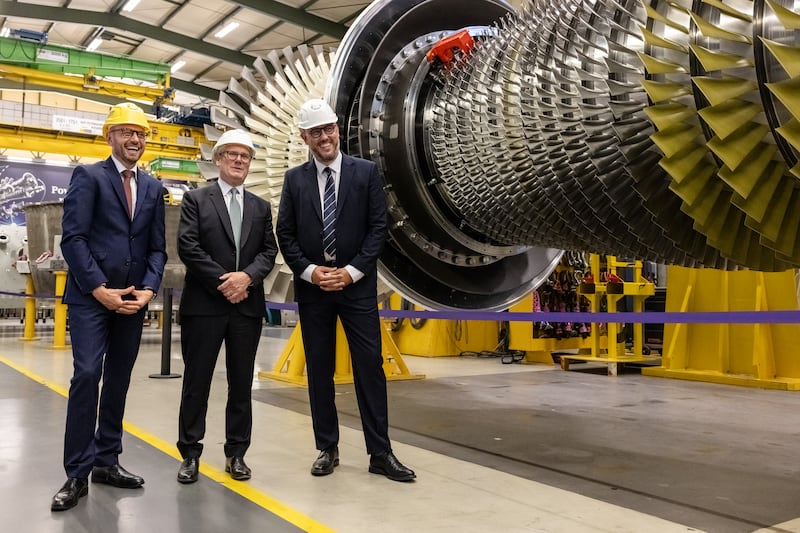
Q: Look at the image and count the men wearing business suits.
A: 3